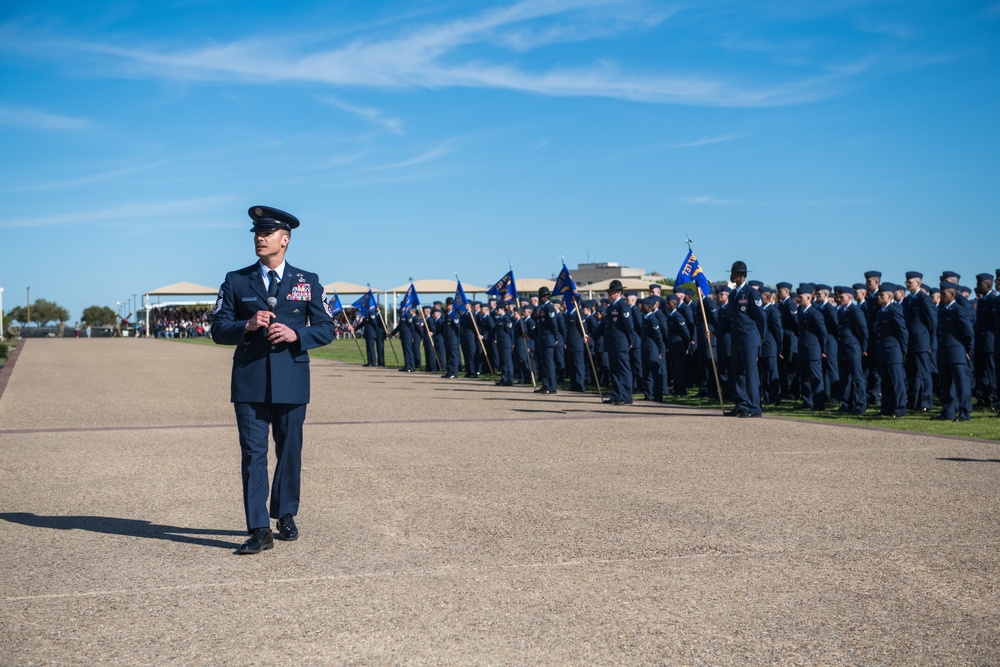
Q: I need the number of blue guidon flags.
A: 7